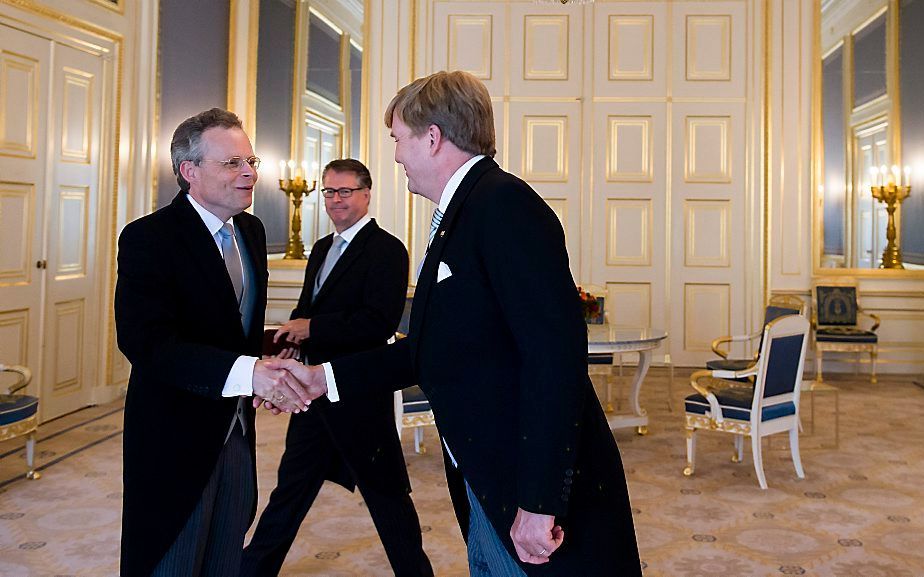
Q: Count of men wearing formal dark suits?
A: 3